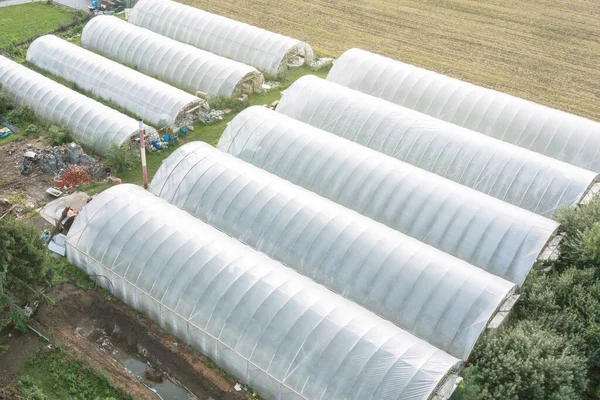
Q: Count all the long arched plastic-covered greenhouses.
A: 9